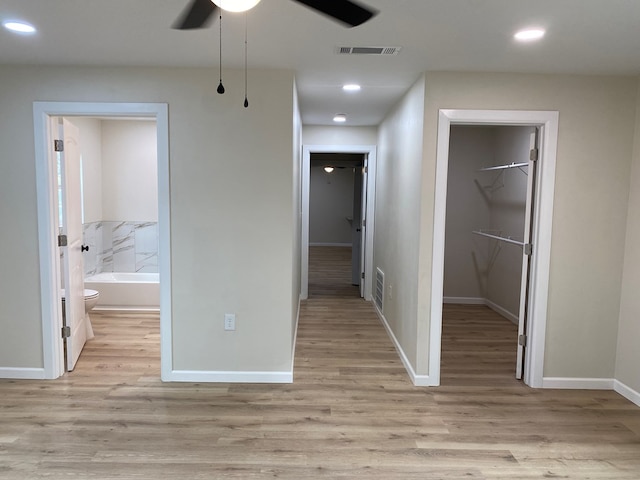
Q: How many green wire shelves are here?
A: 0